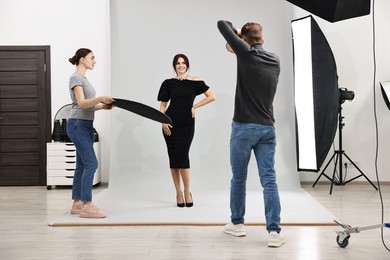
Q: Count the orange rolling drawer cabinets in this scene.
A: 0